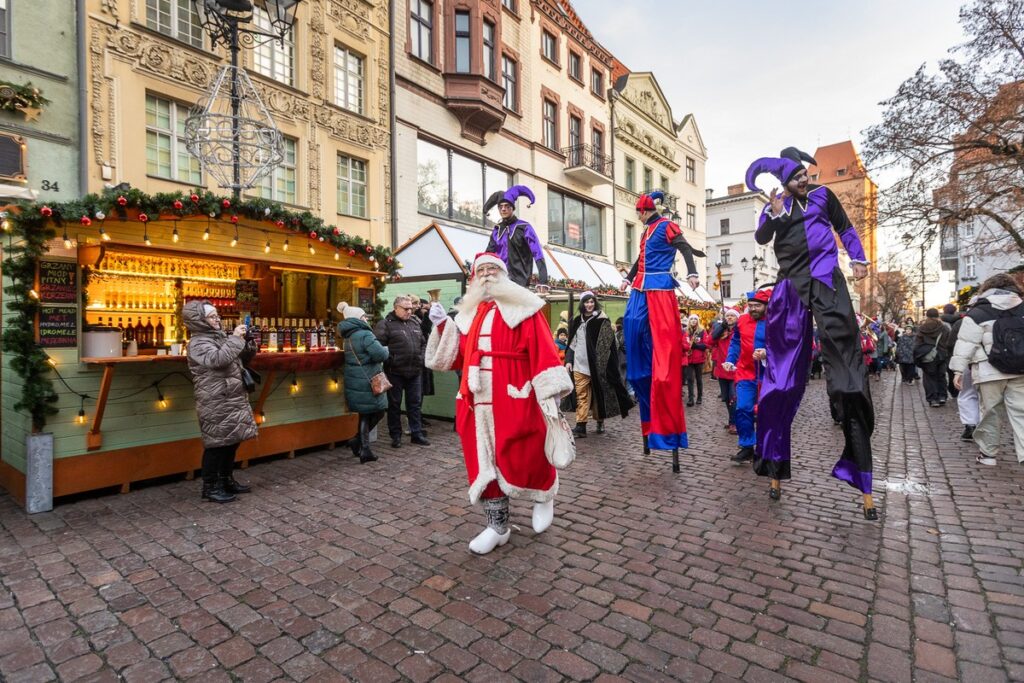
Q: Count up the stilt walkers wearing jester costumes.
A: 3